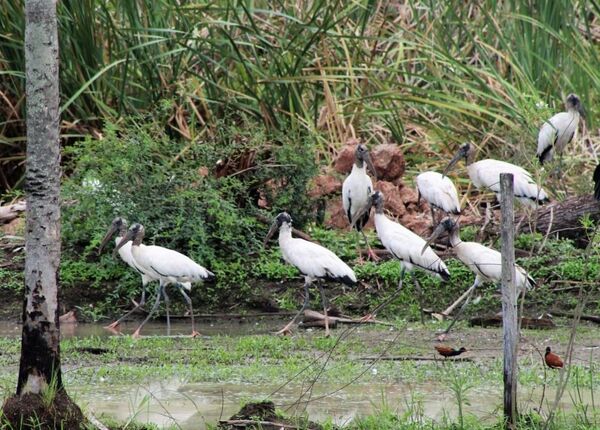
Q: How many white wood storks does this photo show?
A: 9